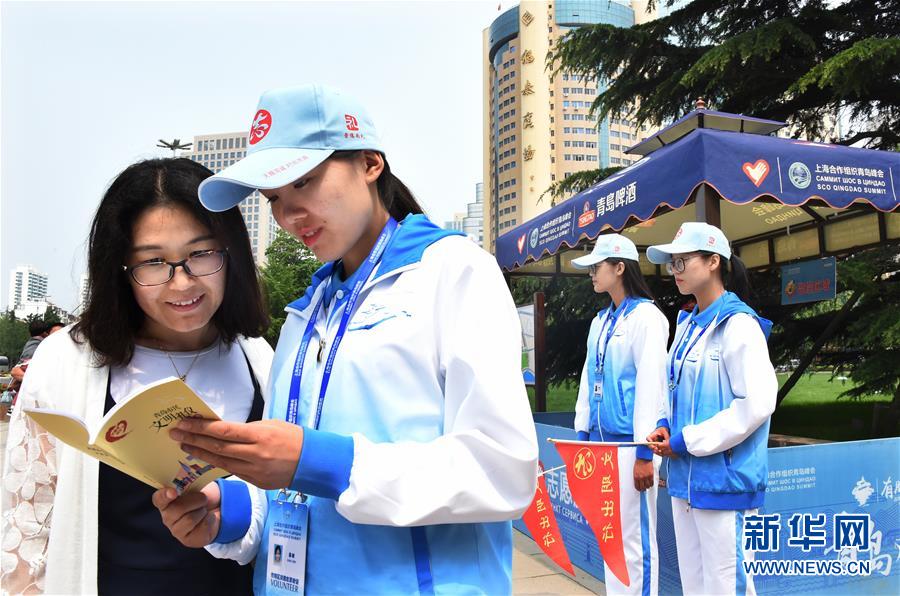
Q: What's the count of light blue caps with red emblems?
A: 3